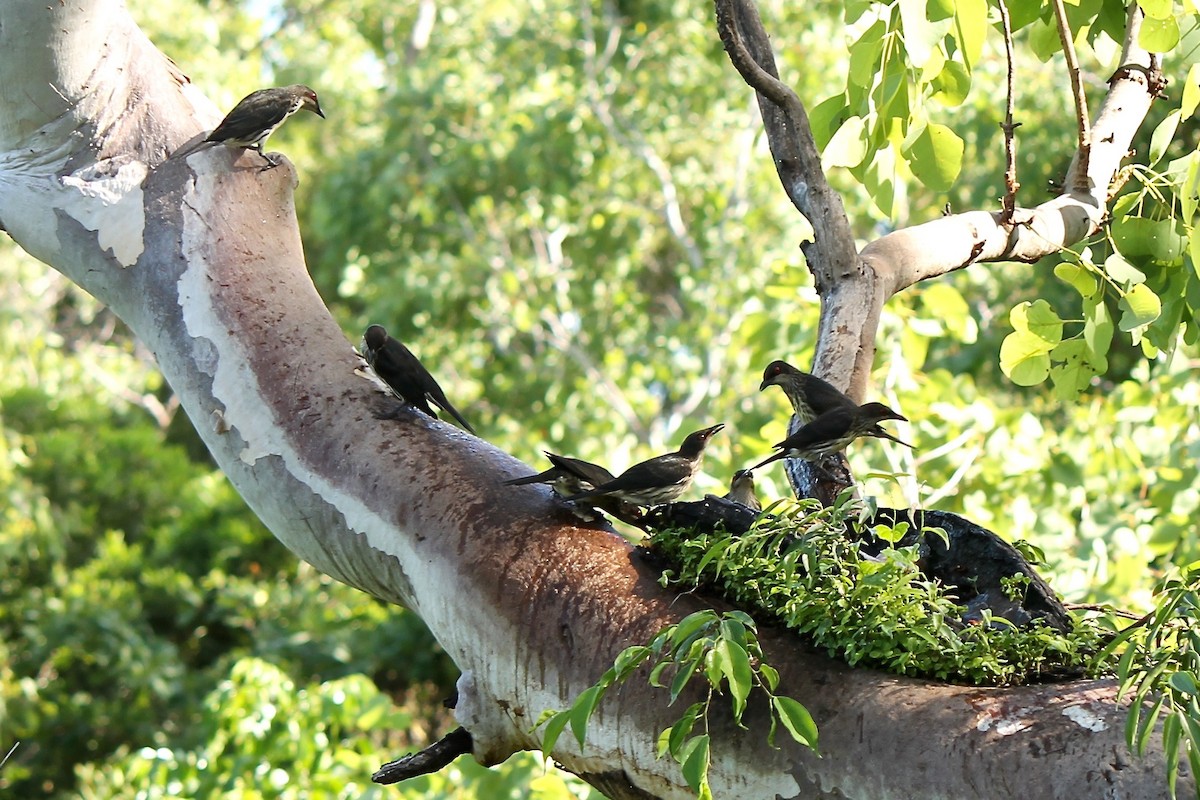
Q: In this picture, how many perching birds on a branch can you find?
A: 7